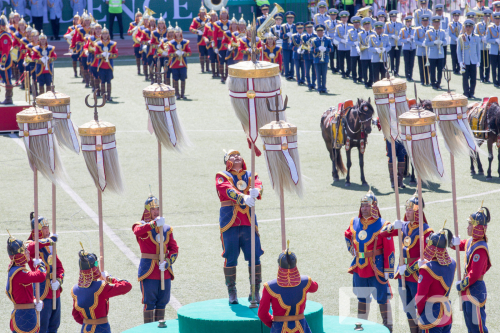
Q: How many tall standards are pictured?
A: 9